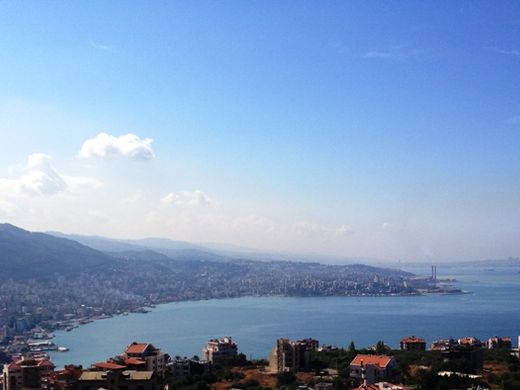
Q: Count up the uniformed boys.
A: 0